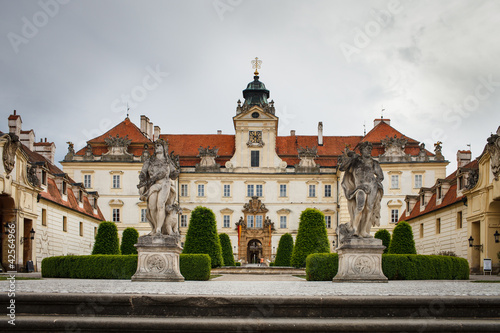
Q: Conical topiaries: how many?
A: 8